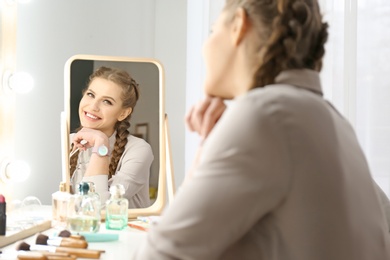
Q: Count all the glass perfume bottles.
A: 3